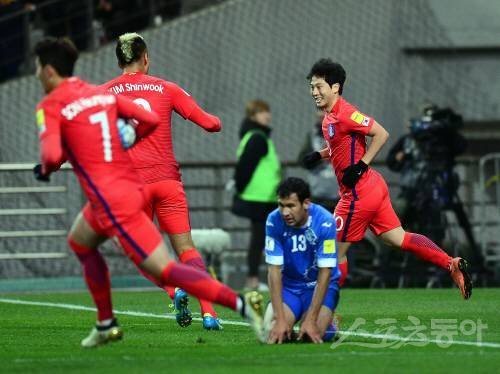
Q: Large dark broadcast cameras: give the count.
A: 1